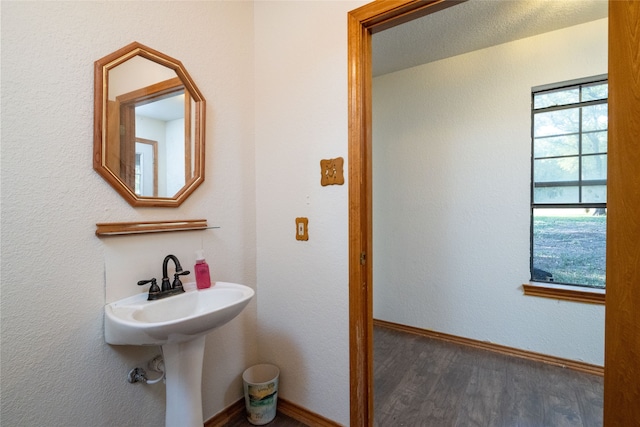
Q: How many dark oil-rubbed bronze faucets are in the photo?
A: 1